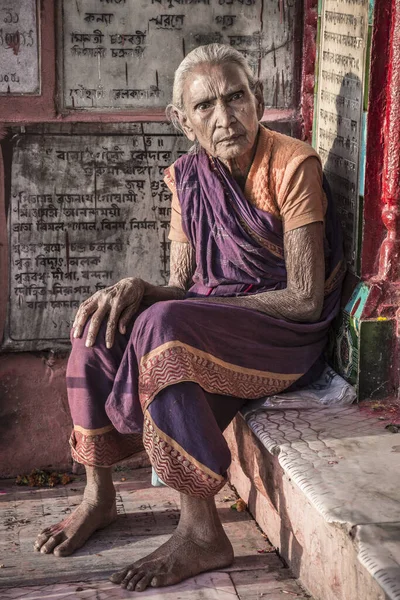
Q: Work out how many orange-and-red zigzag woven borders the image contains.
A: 3